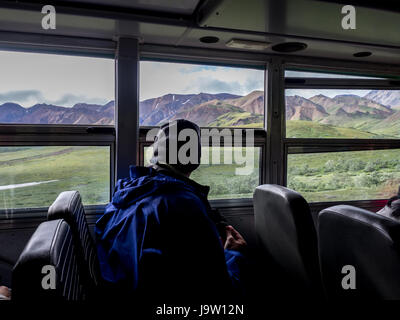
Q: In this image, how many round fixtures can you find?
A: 3